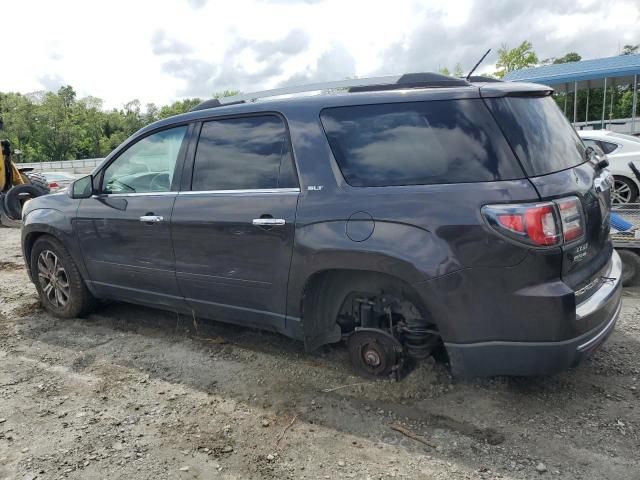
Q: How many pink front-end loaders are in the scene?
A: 0